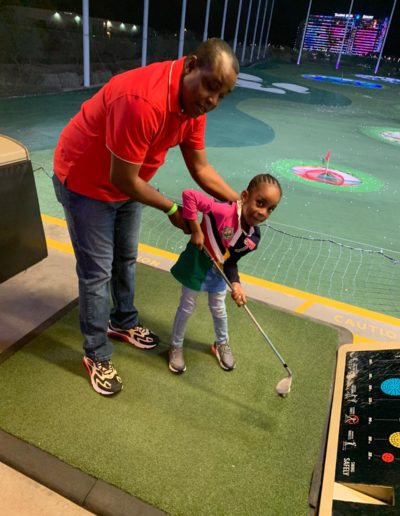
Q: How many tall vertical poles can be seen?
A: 13